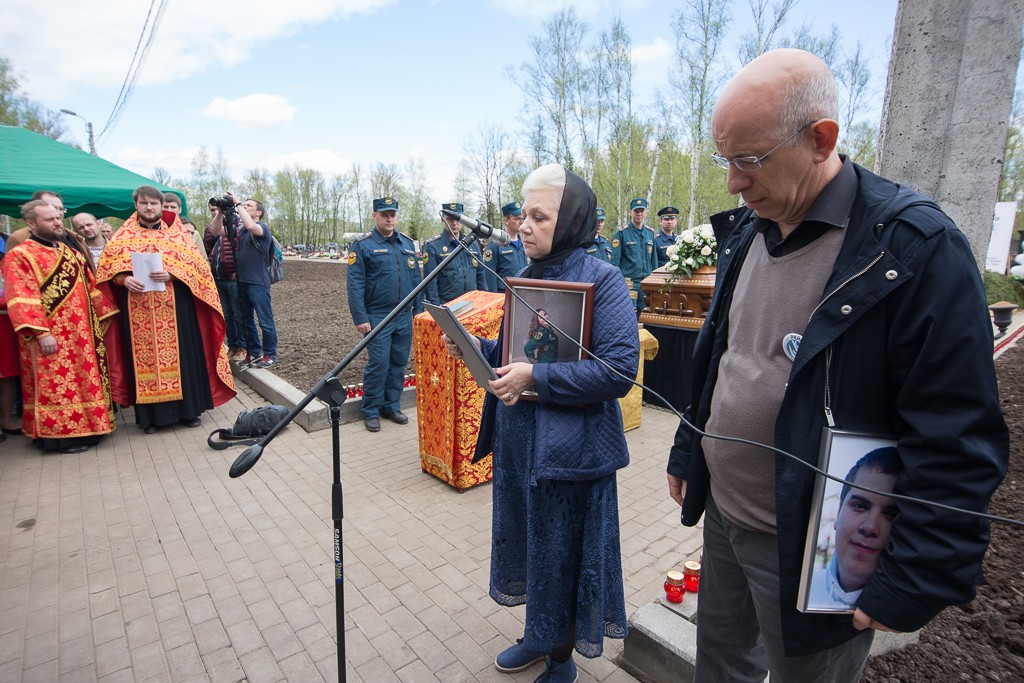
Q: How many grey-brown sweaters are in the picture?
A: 1